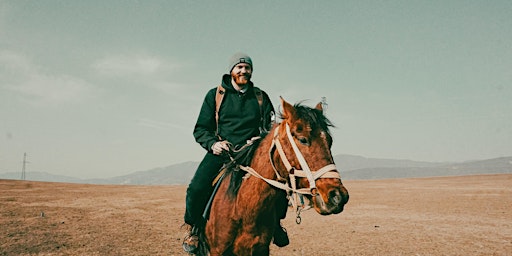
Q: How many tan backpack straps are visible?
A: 2